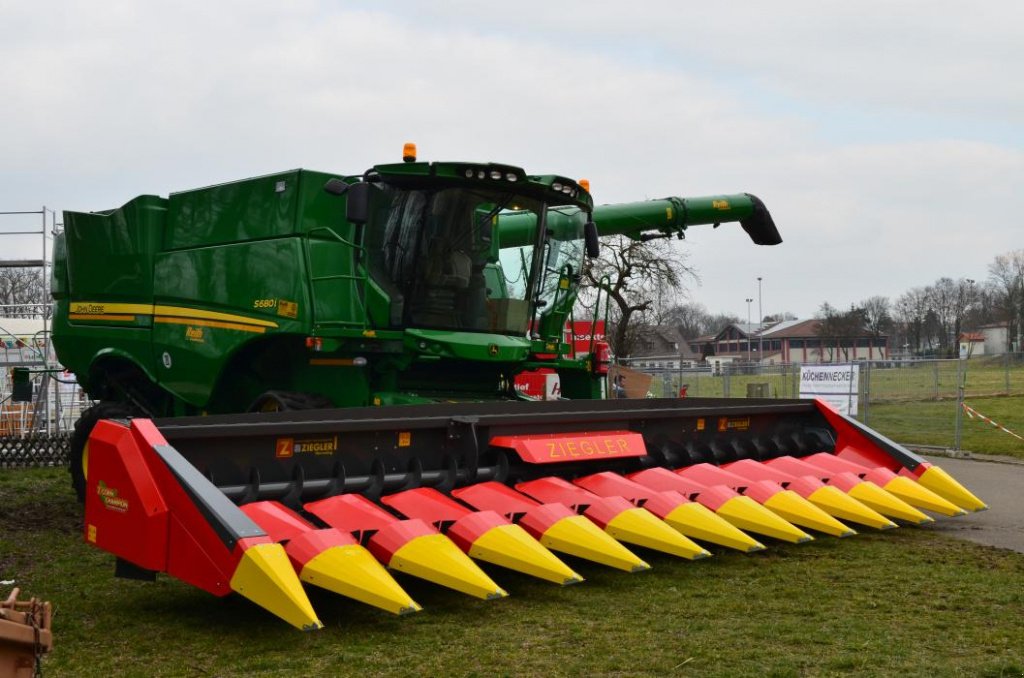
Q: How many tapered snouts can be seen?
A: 13